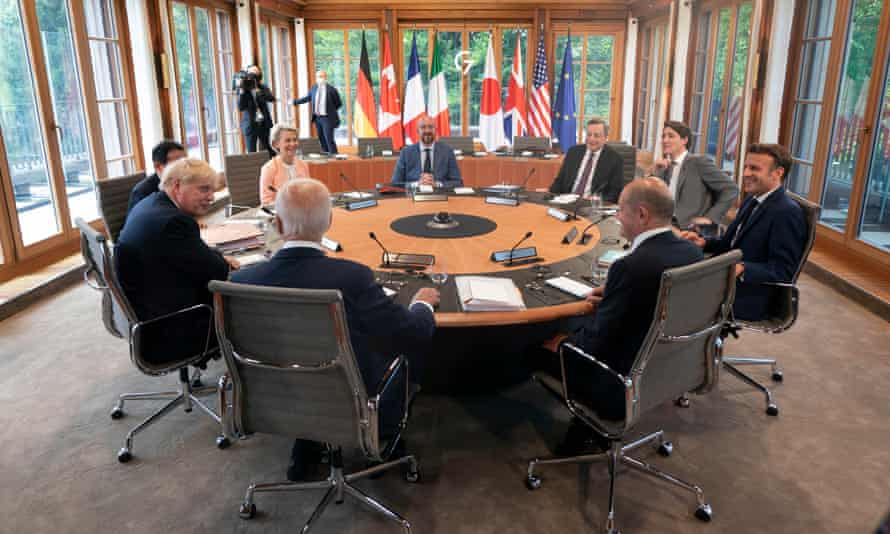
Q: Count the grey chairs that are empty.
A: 4